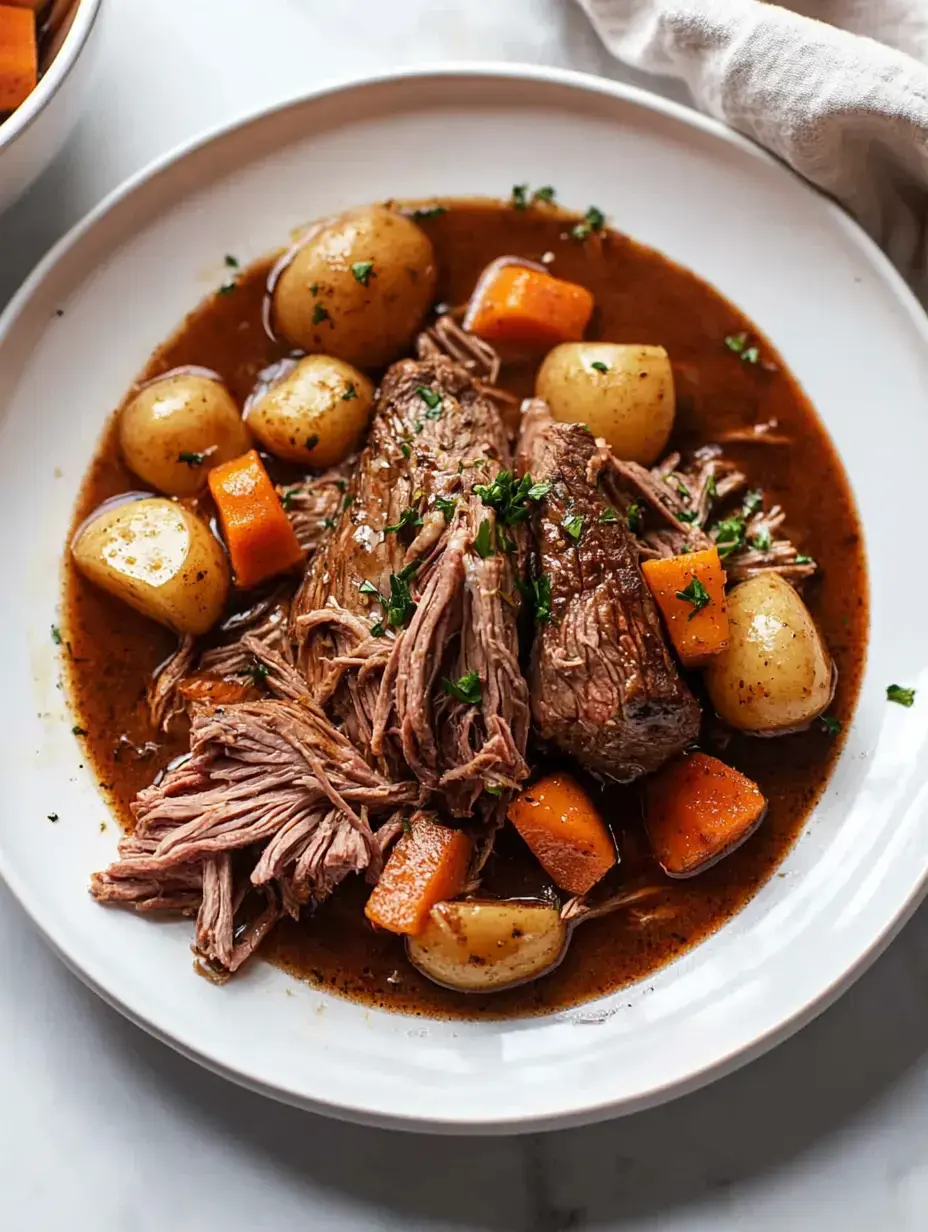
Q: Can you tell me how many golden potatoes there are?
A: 7